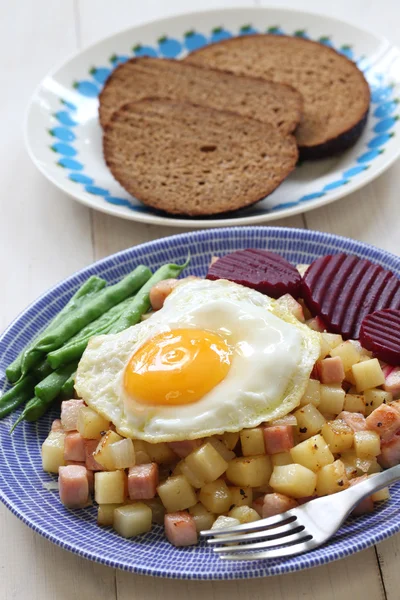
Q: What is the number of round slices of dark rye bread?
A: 3